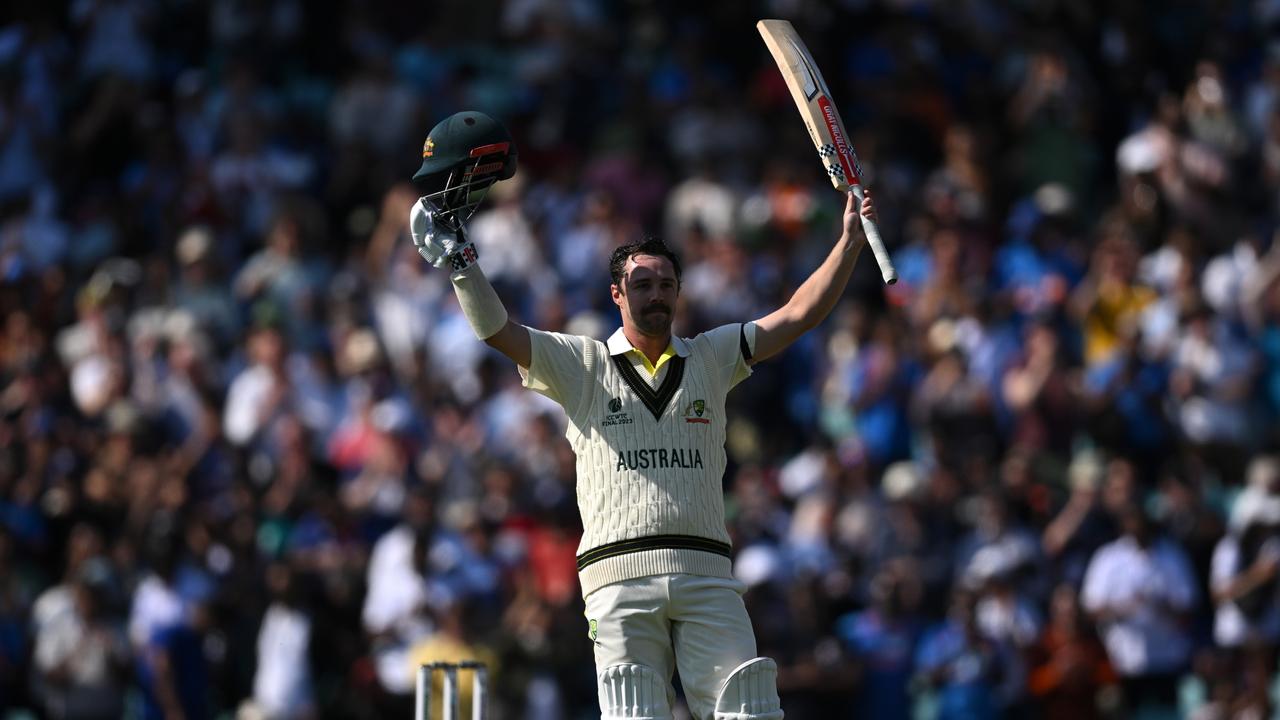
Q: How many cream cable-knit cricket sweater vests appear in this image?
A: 1